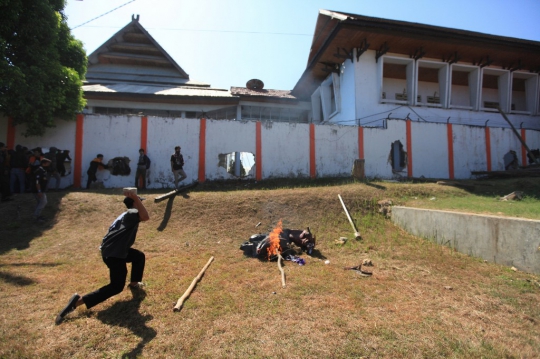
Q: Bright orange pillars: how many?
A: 11